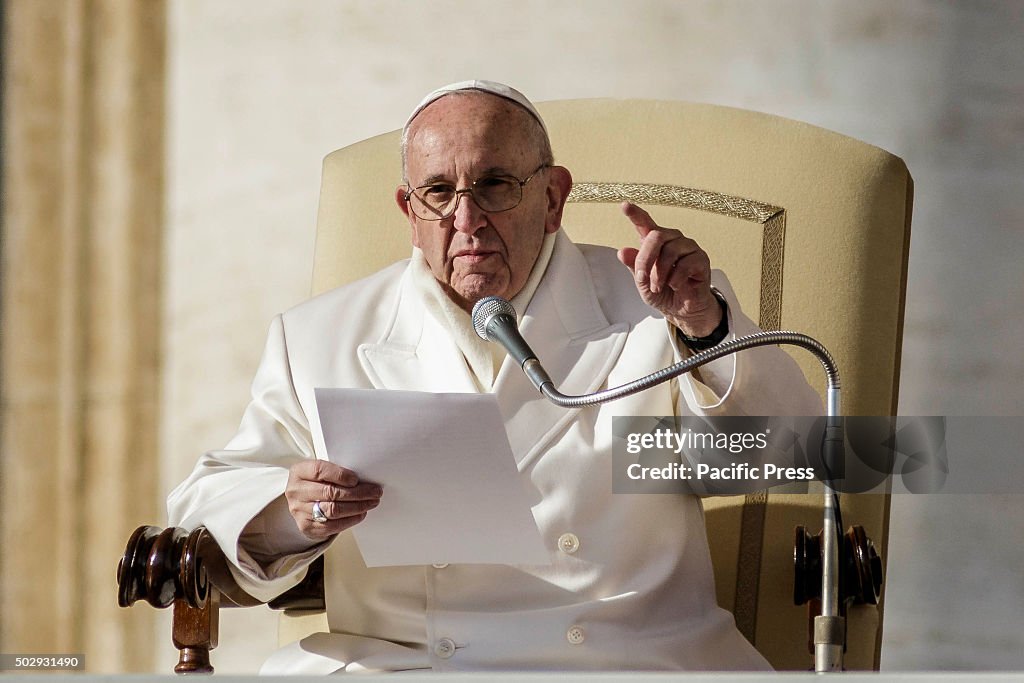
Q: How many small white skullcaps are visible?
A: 1